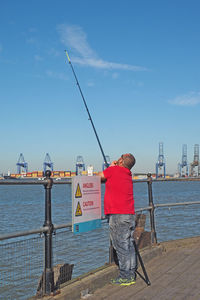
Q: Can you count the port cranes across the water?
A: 7